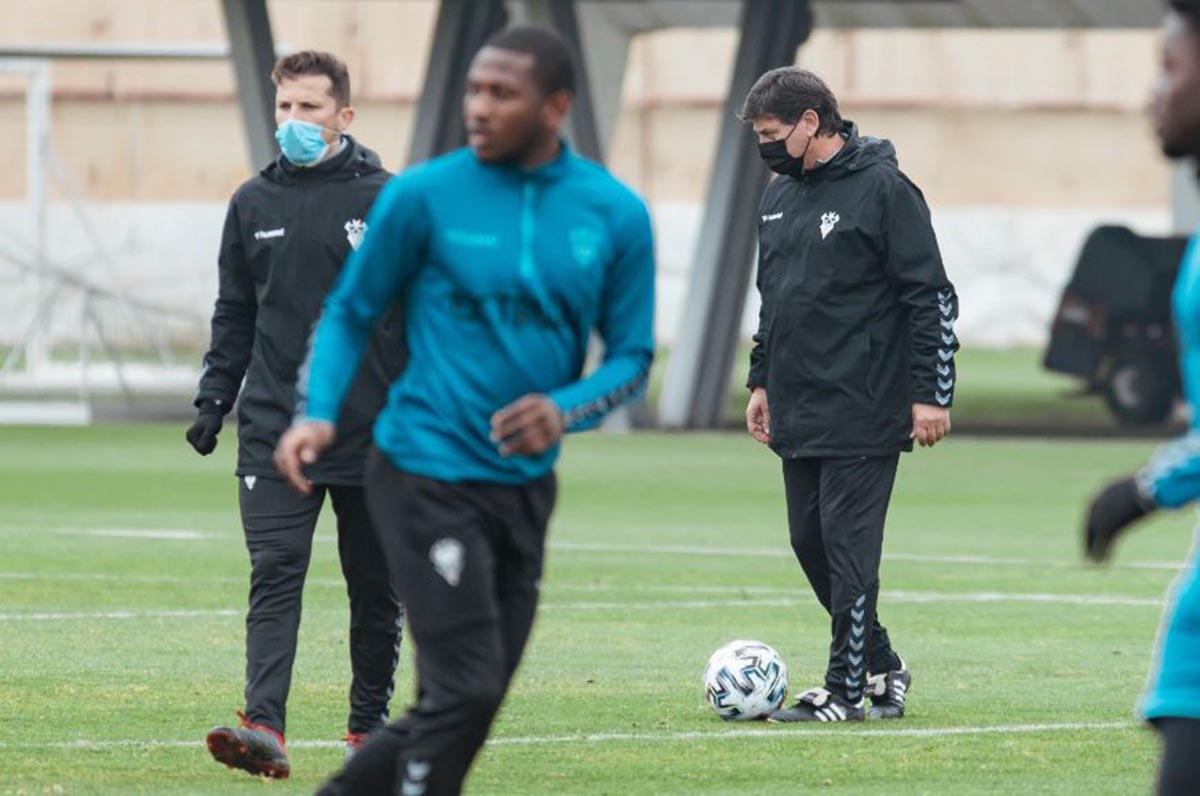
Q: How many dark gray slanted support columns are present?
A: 4